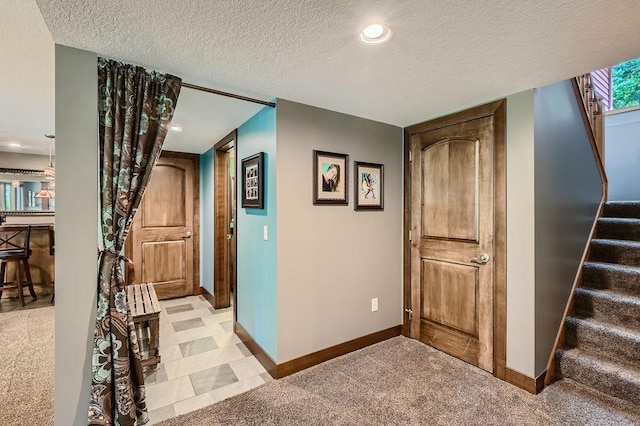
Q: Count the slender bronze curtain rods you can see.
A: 1